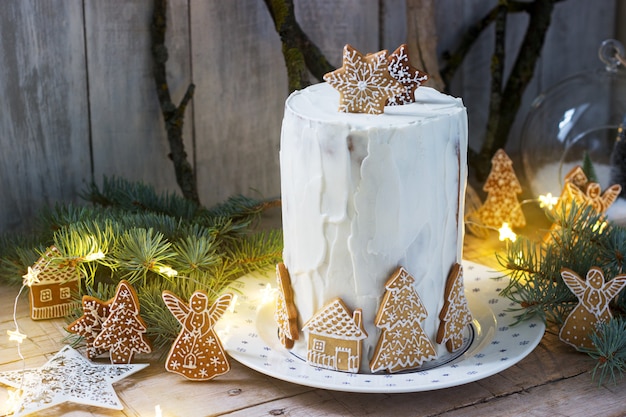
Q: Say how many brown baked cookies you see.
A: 14